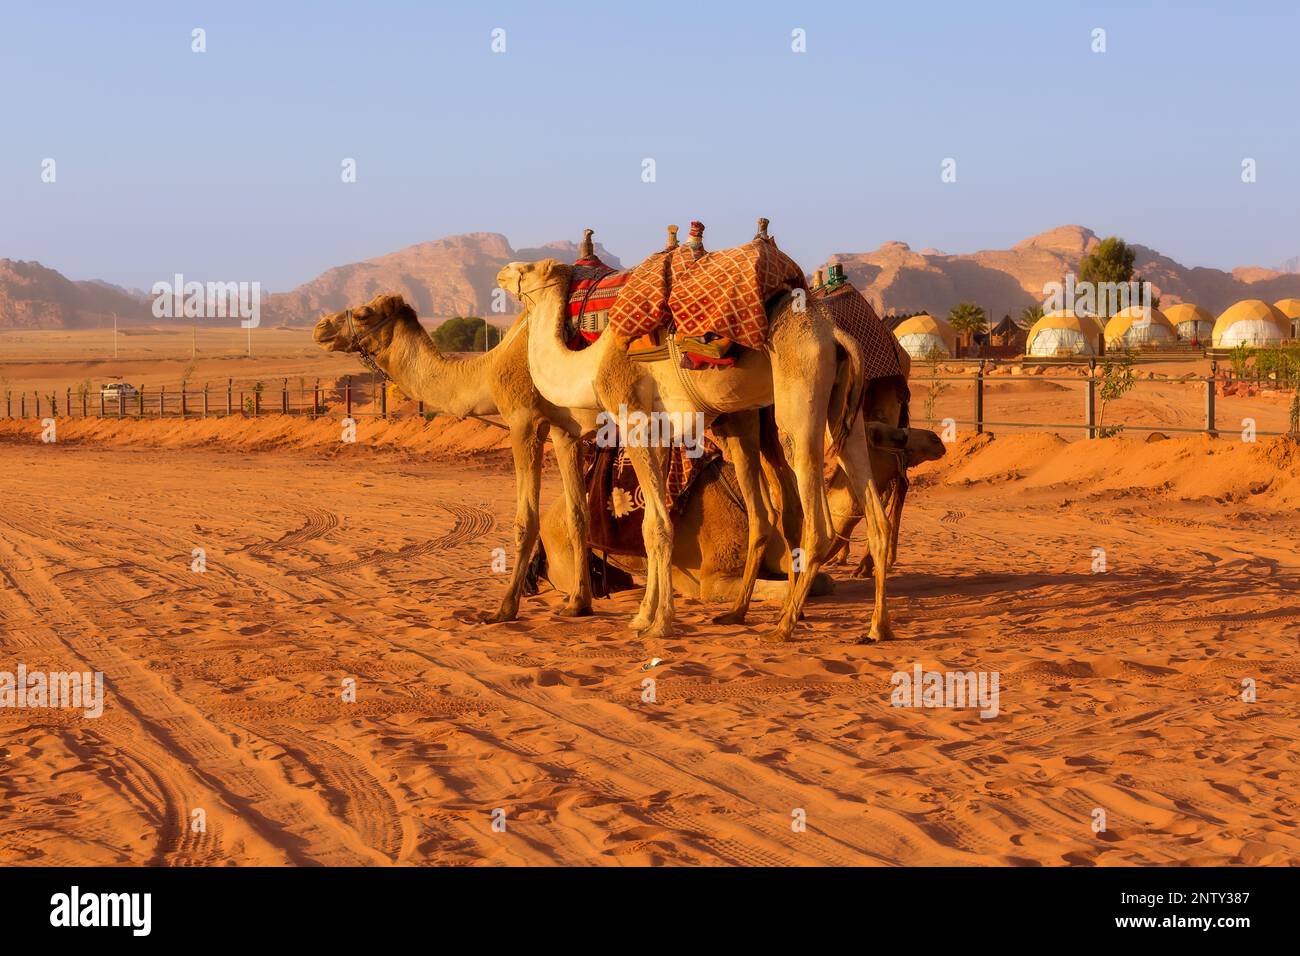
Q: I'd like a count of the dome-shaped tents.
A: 6